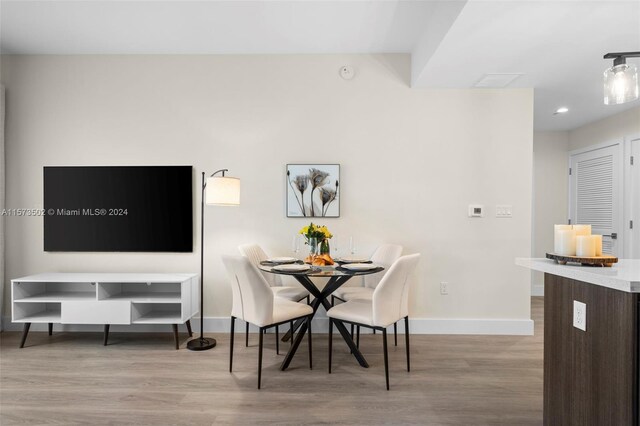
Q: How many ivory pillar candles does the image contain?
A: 5